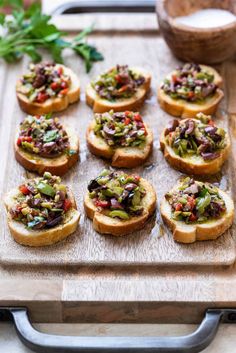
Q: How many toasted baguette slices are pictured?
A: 9